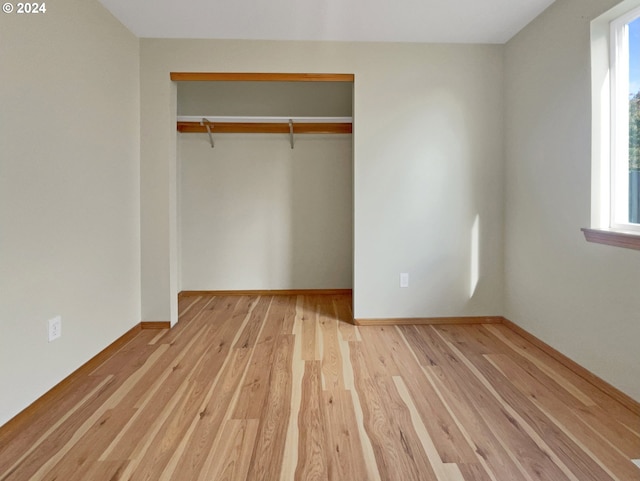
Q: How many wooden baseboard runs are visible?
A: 5